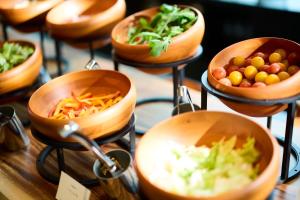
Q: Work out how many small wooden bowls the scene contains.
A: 7